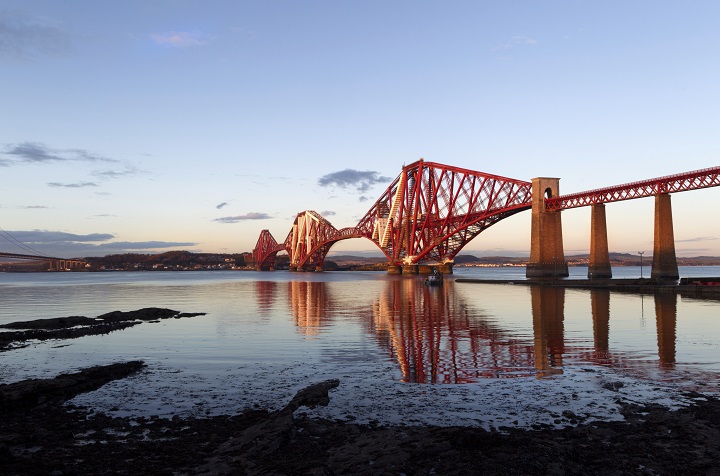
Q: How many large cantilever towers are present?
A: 3